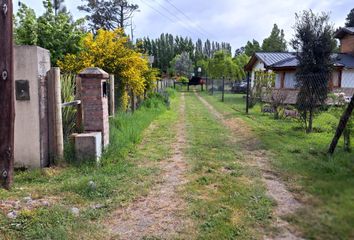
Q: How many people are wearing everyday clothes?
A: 0